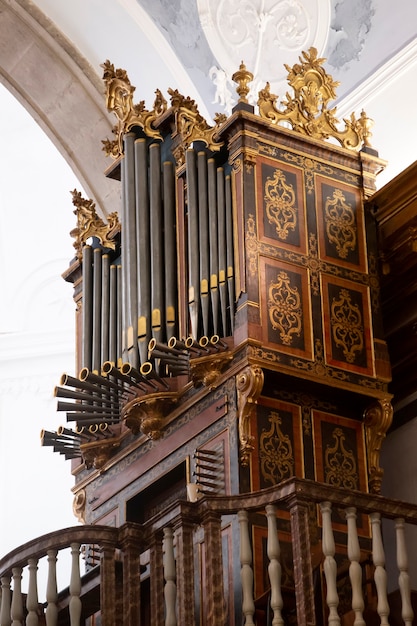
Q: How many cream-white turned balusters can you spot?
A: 12